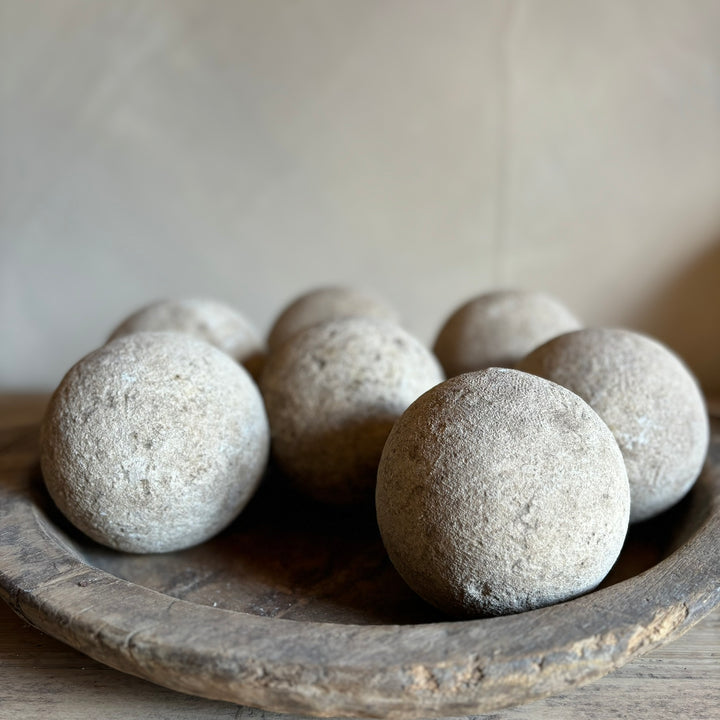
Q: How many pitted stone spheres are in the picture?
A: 7